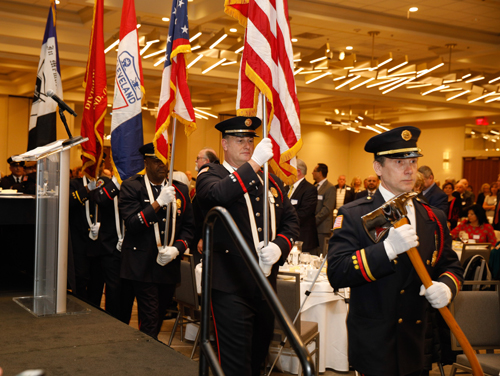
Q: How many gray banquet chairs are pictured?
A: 4